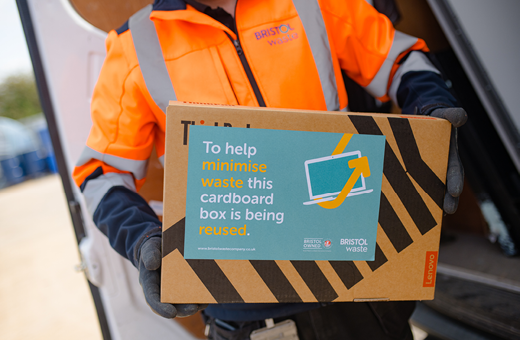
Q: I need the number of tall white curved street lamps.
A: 0